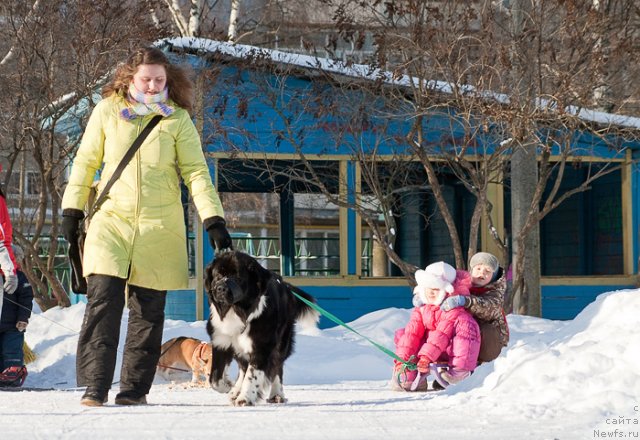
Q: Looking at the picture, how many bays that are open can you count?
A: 3